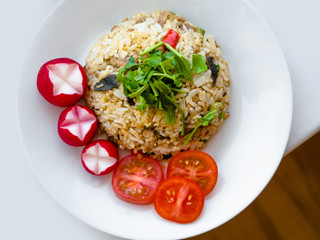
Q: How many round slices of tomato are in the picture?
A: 3